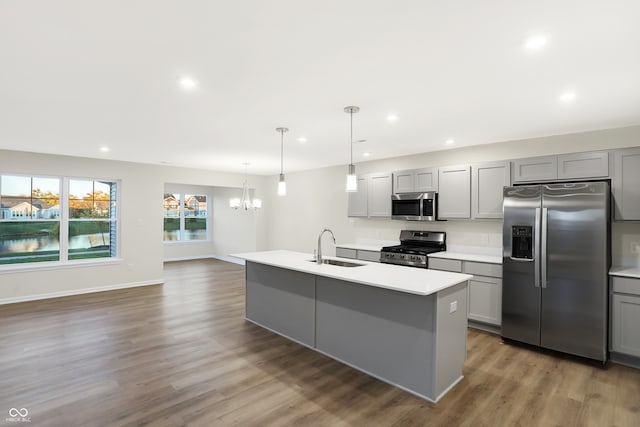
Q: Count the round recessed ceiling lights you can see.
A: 8